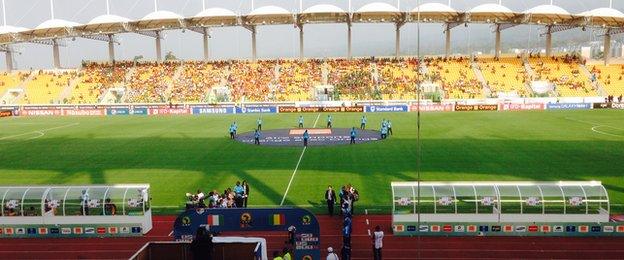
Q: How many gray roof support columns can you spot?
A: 13